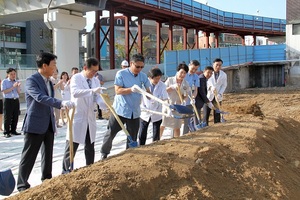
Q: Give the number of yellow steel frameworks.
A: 0